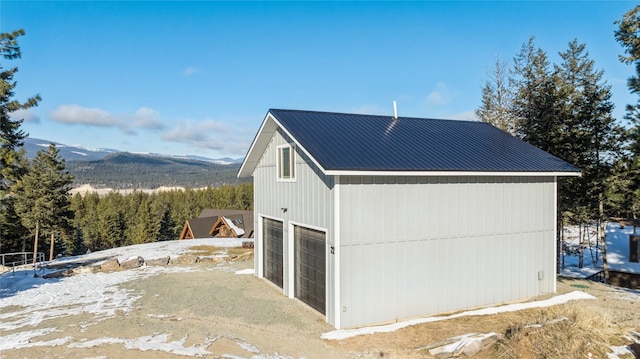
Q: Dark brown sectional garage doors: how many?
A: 2